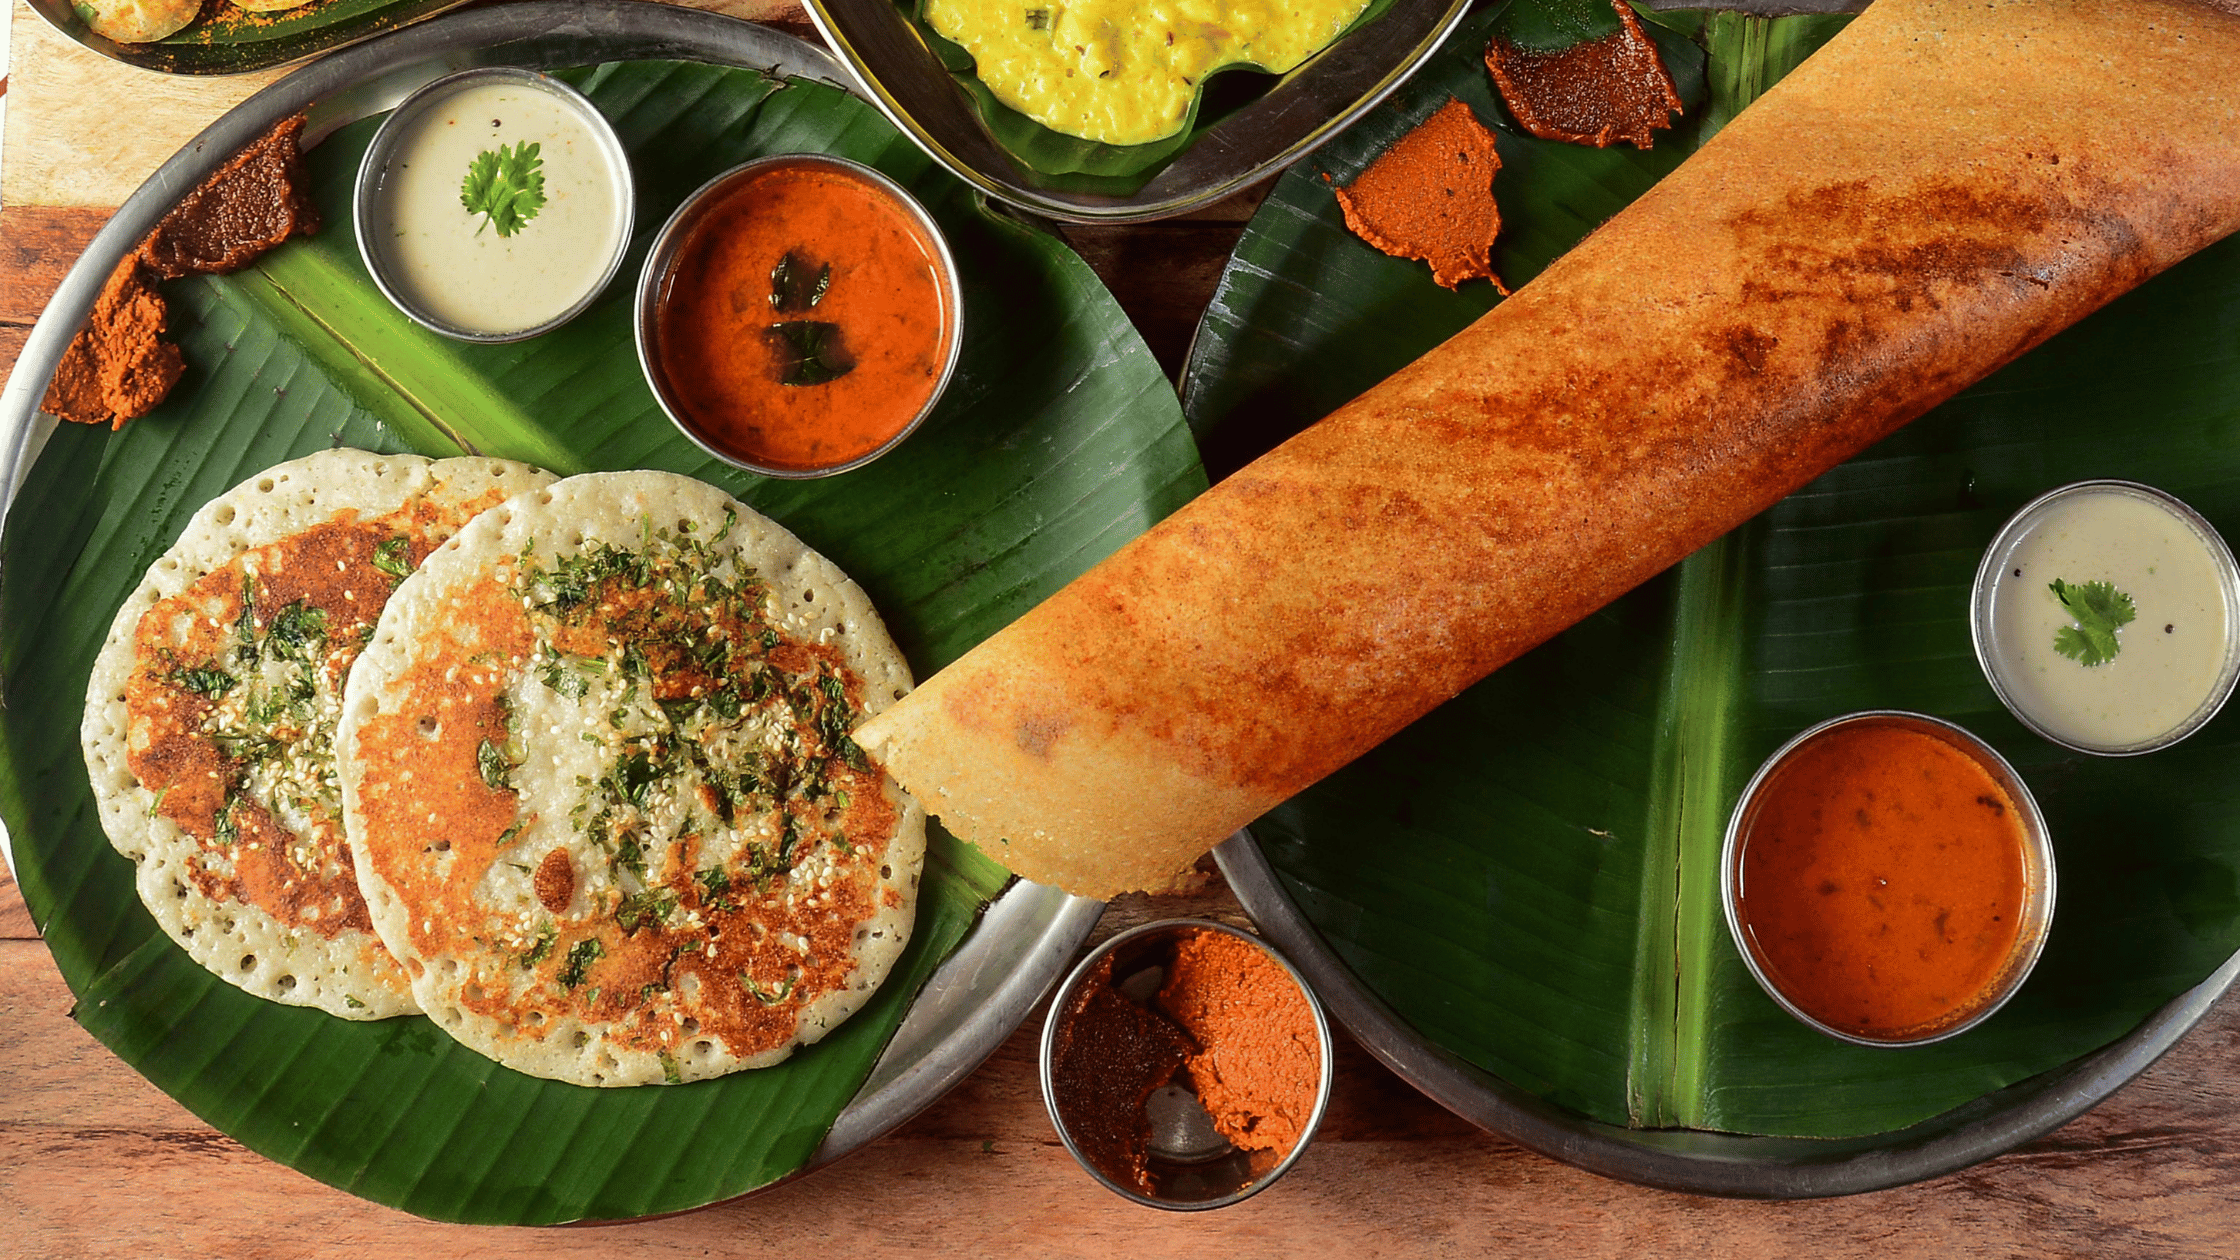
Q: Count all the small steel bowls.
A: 5